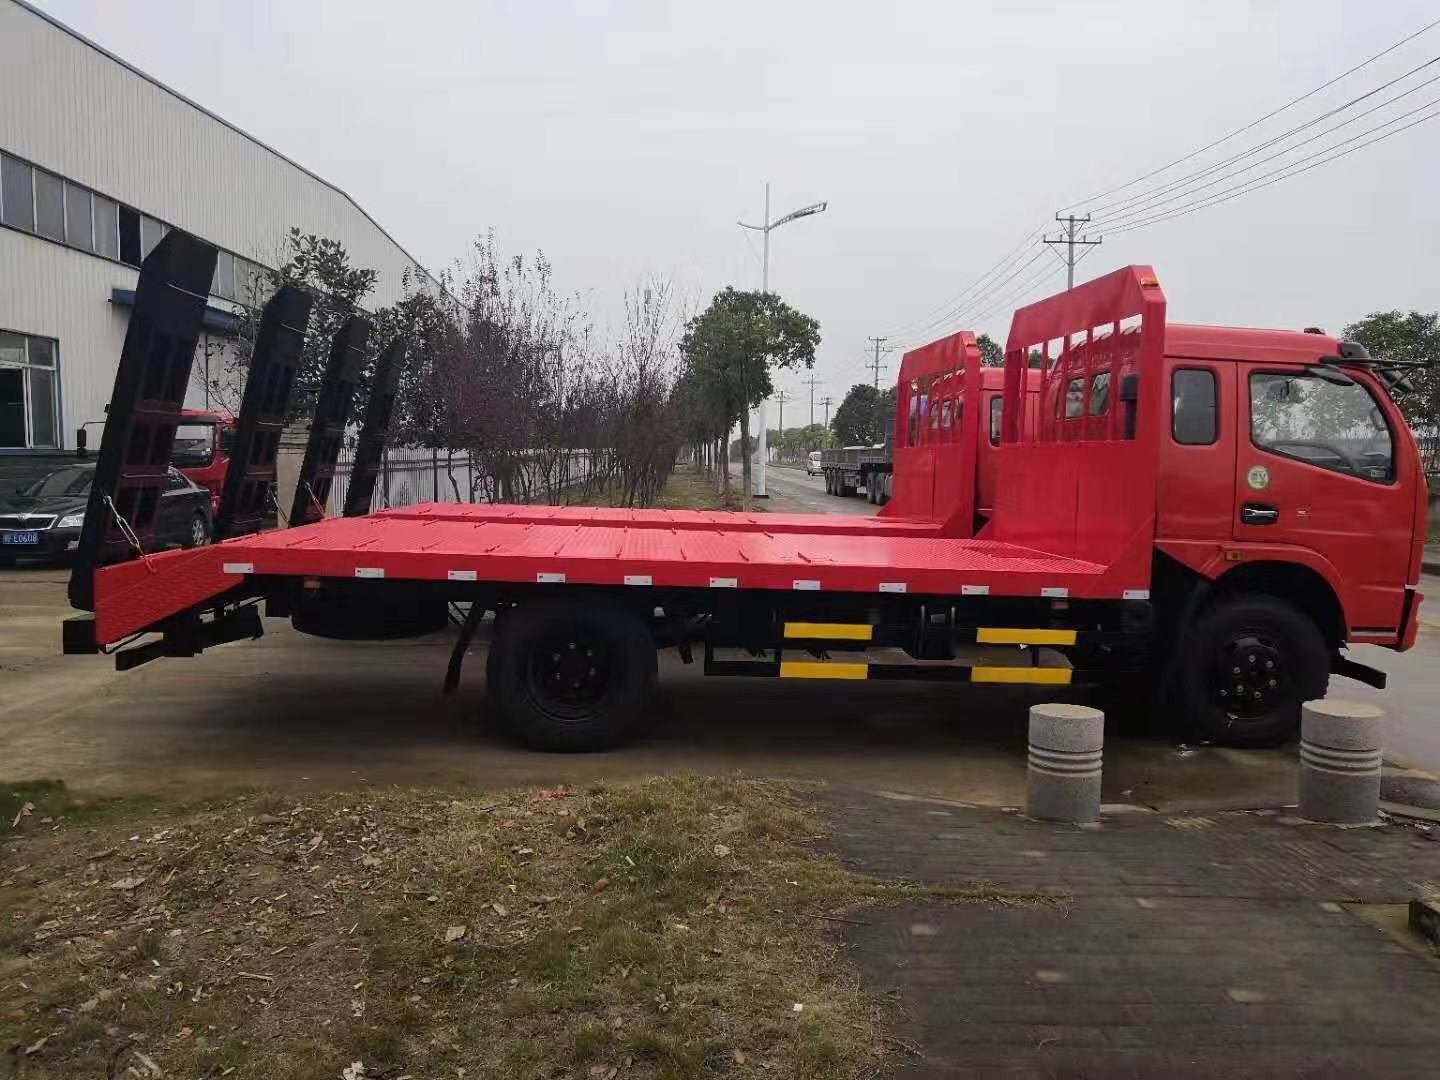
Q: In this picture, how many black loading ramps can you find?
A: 4